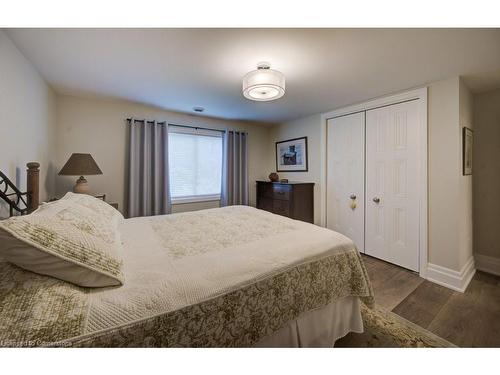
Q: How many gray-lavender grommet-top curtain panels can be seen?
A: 2